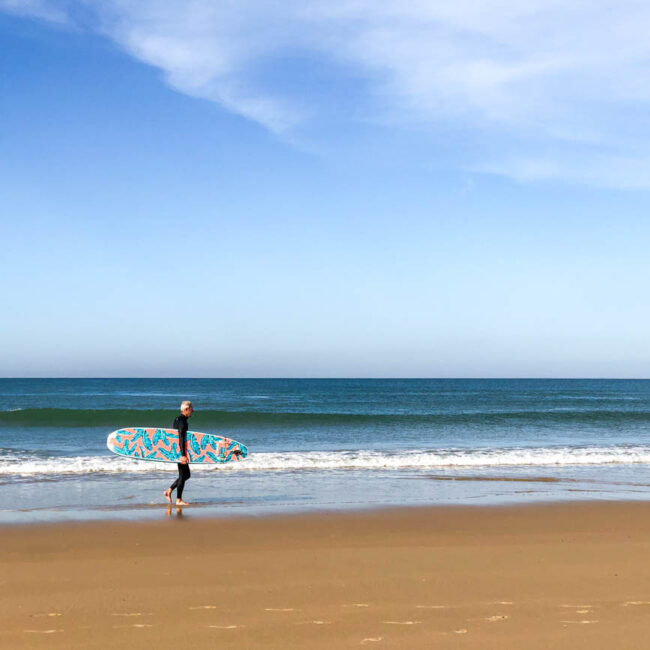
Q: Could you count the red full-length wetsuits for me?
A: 0